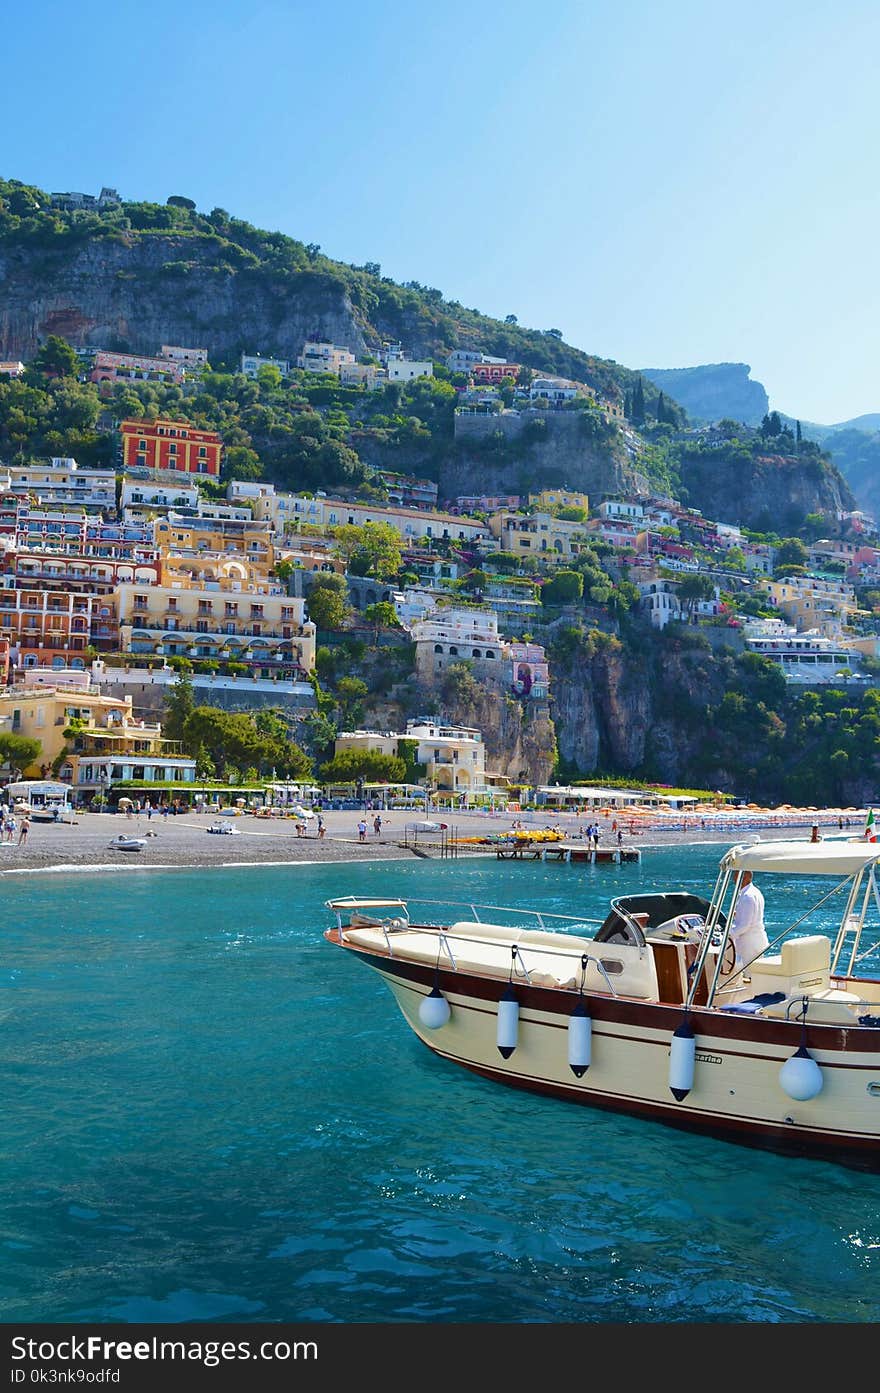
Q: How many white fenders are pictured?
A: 5